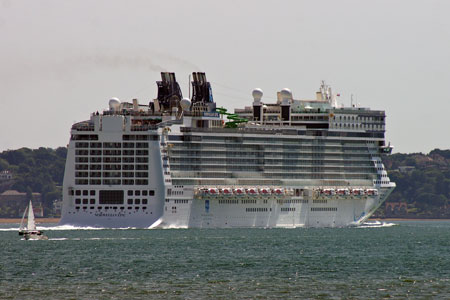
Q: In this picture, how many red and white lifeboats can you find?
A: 10